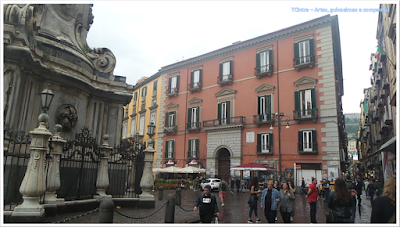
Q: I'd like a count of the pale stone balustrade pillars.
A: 4